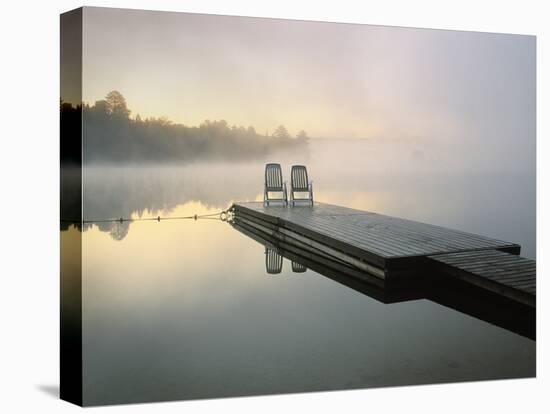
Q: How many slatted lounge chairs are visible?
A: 2